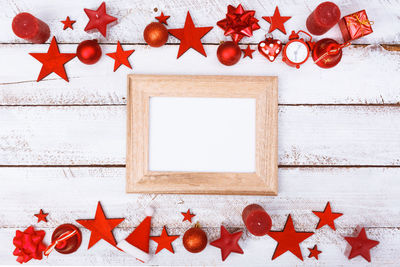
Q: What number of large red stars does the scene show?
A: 4